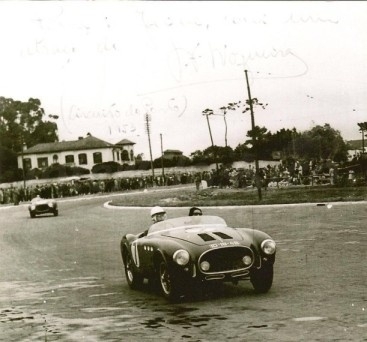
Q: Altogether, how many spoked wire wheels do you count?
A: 2